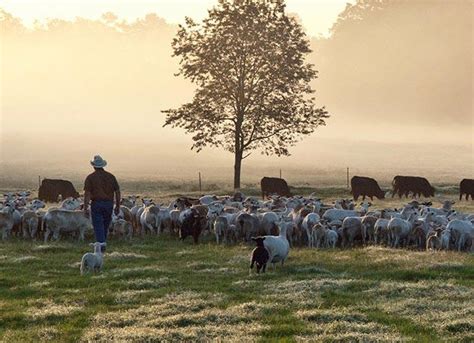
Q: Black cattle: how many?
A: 5